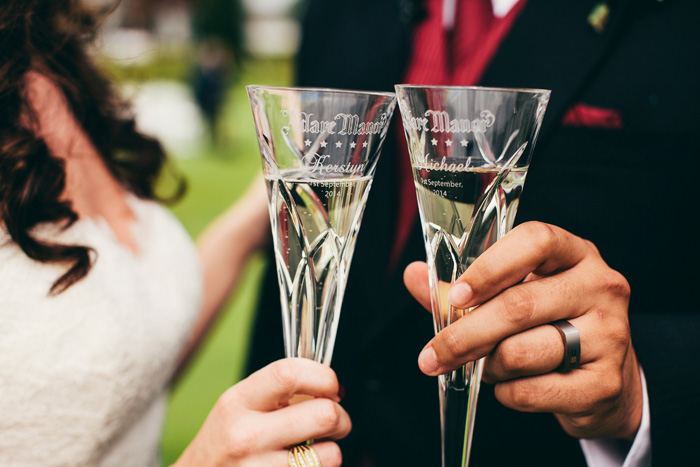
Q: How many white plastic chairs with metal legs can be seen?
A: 0